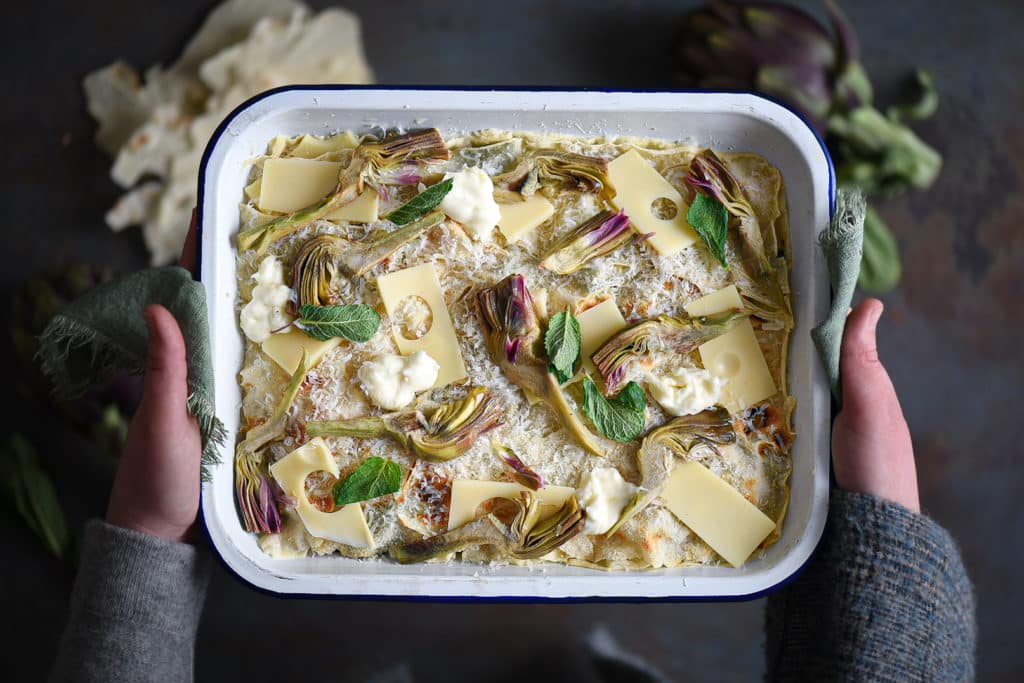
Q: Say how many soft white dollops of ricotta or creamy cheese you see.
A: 5